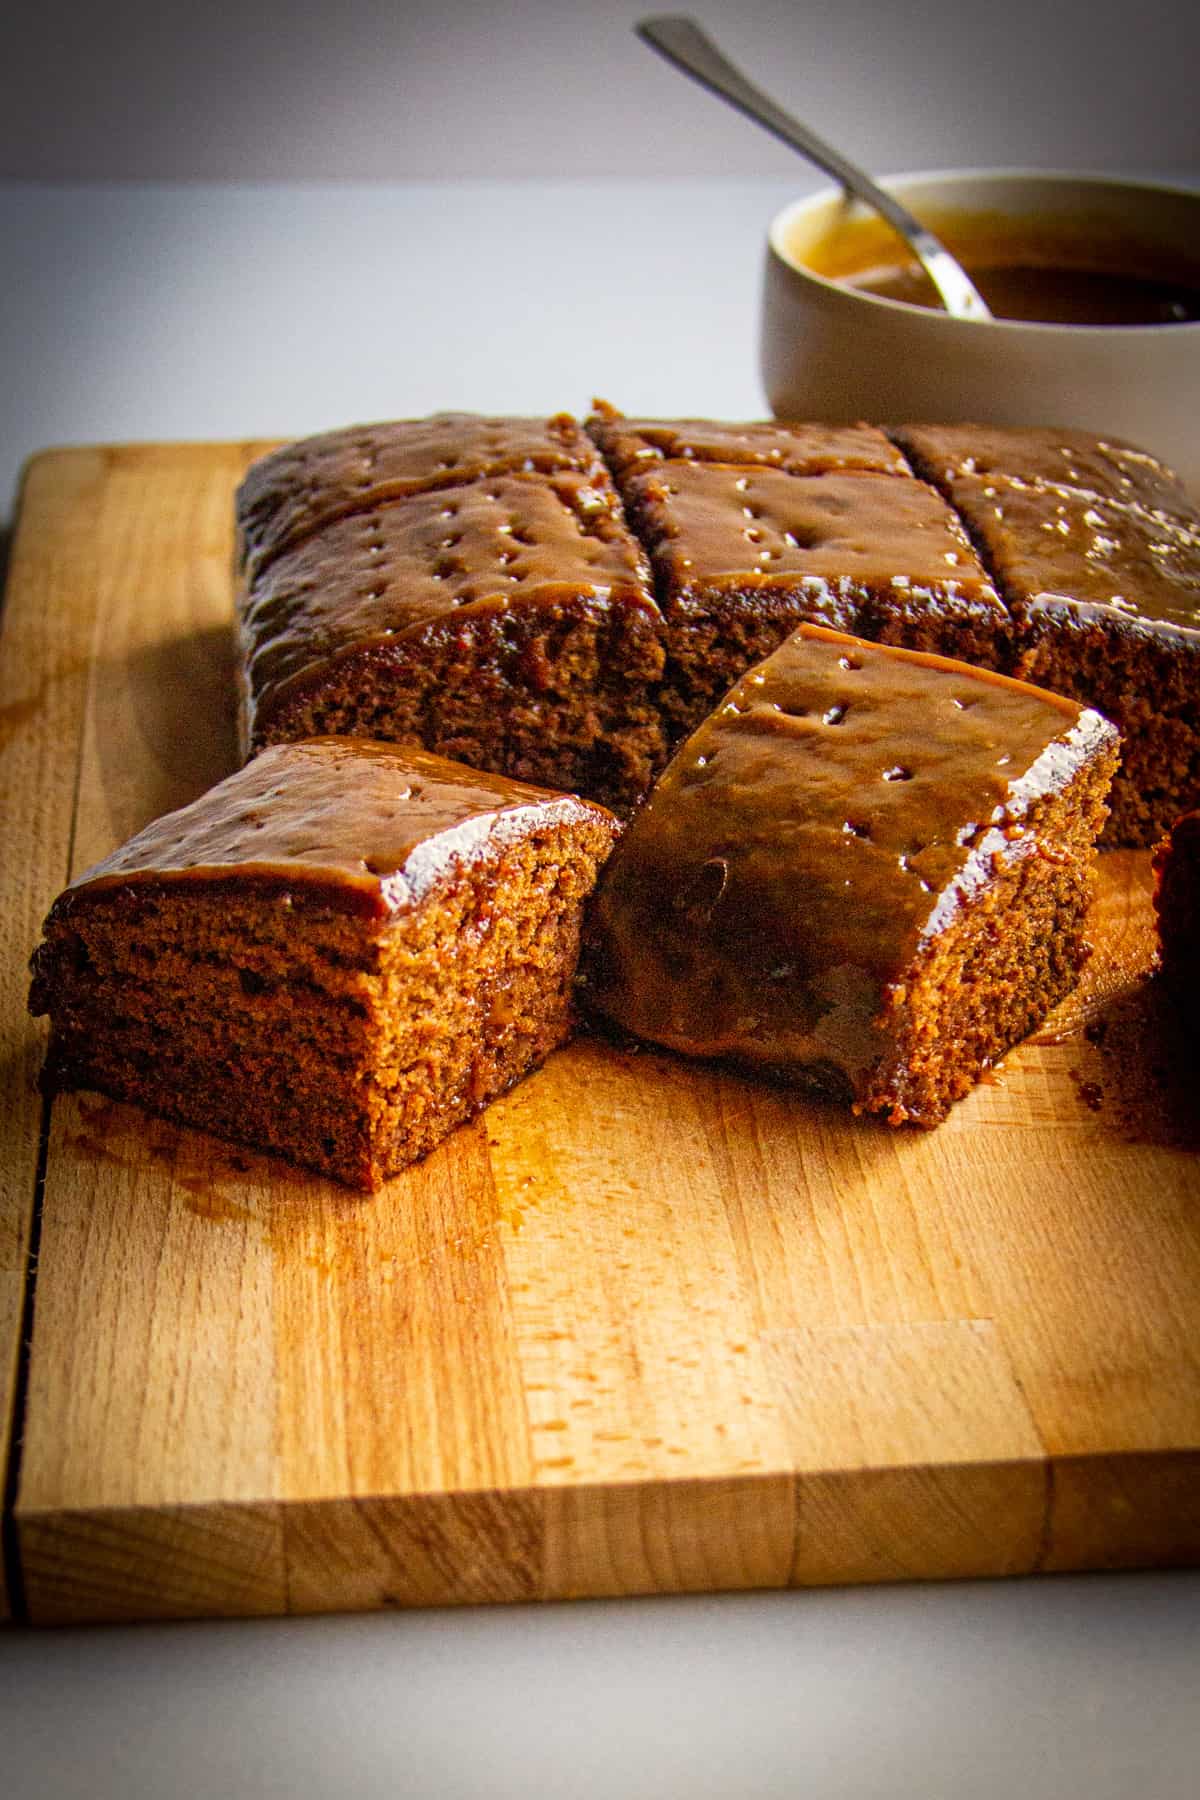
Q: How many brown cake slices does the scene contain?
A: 9